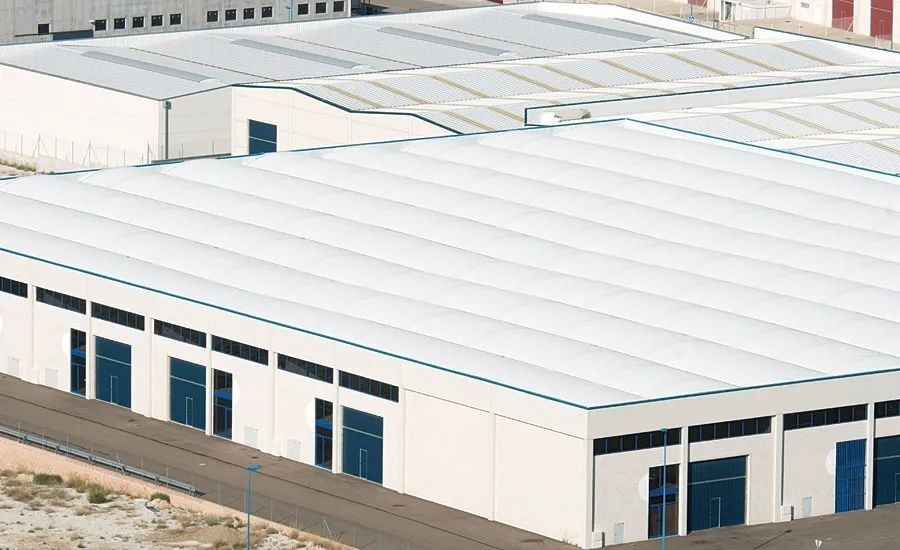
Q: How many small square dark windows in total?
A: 13